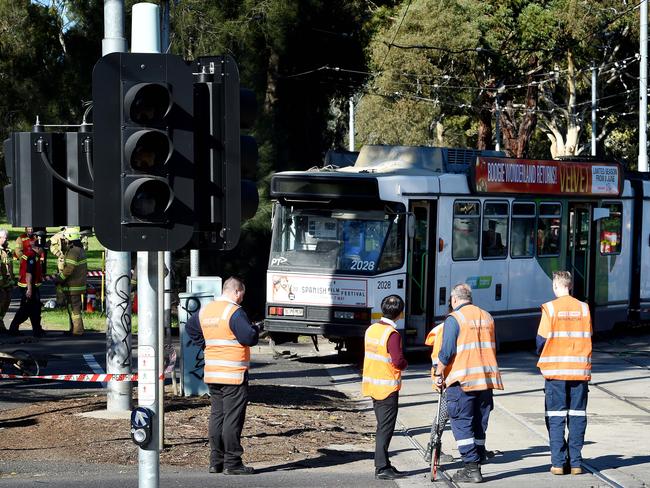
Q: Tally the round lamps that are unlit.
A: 3